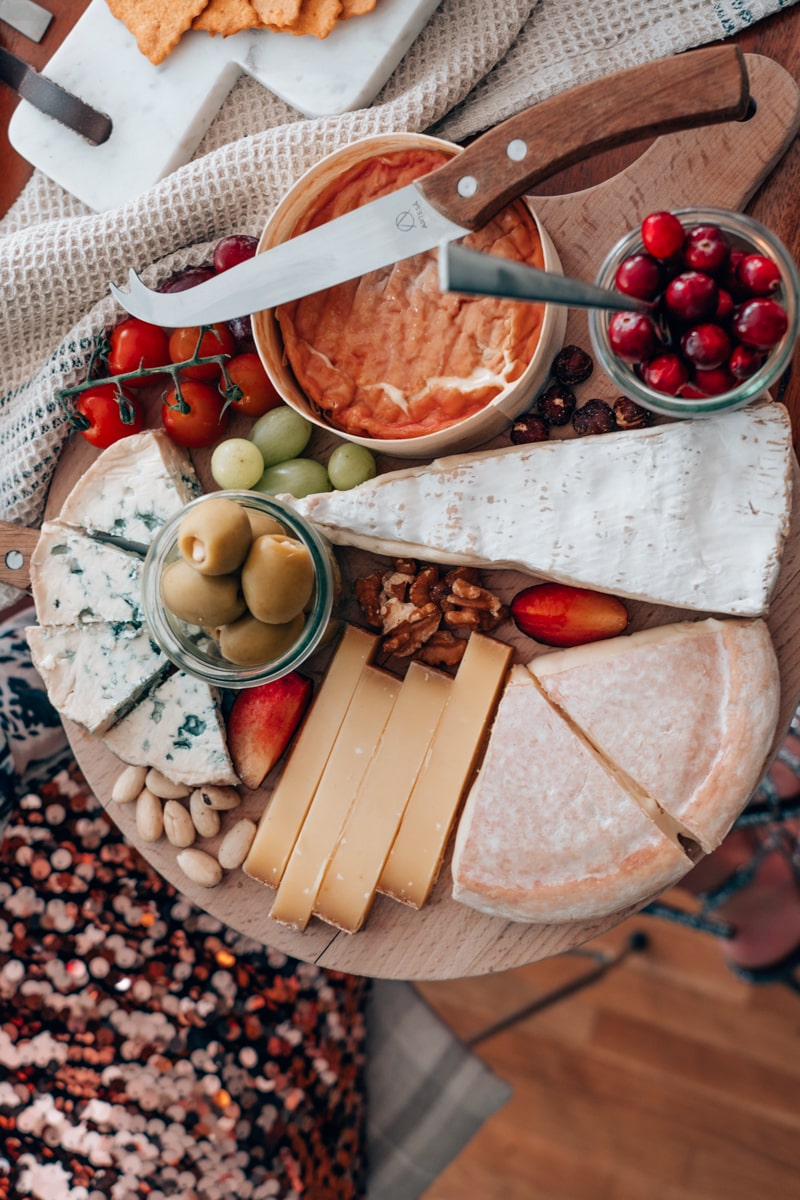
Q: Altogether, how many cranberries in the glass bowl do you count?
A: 13